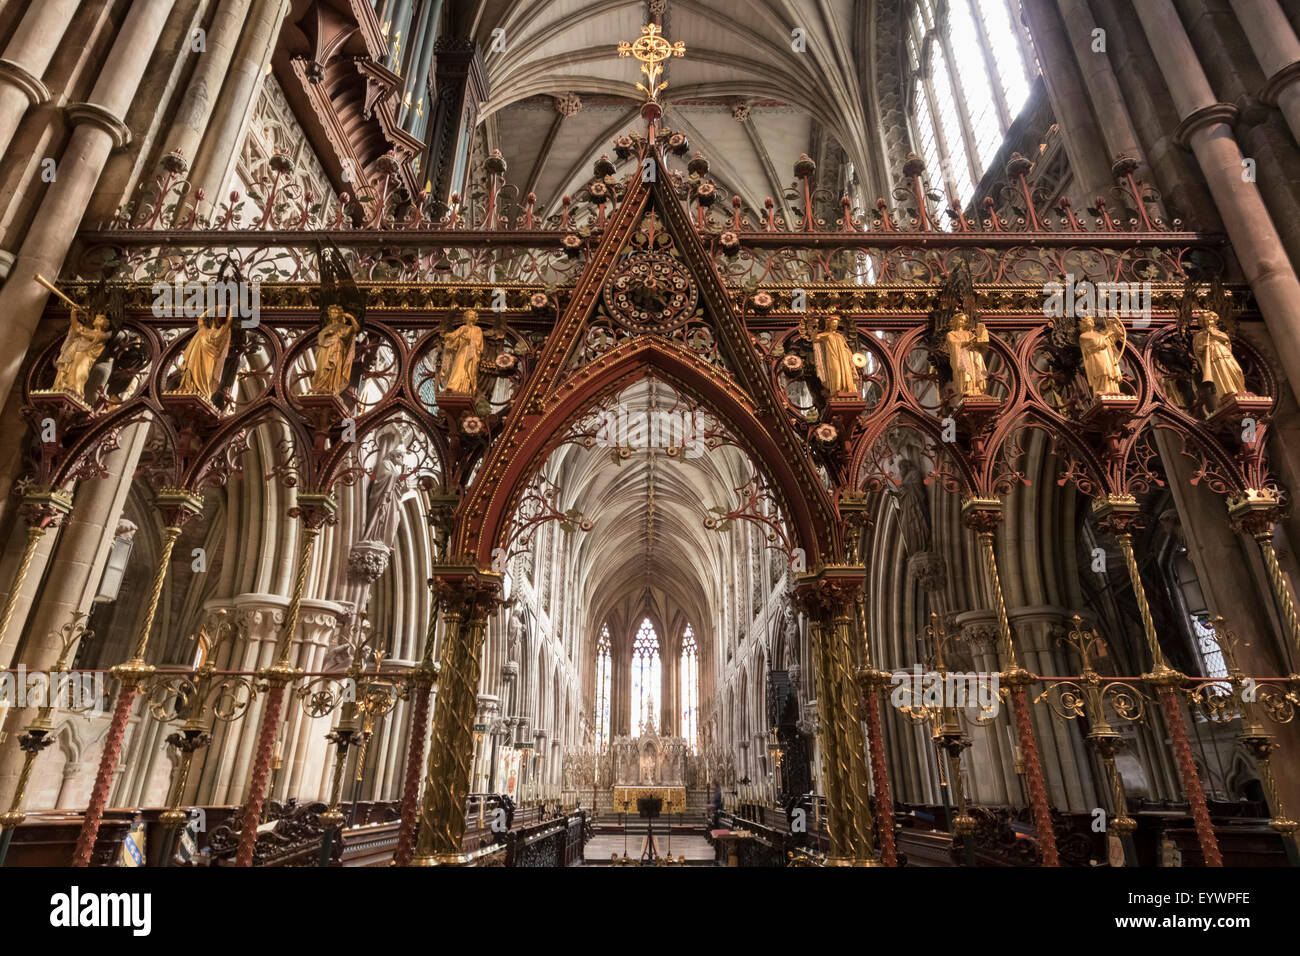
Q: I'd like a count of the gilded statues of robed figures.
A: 8